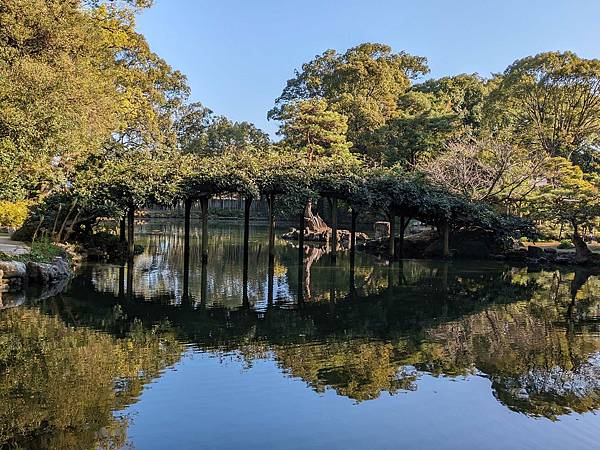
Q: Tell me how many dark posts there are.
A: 12